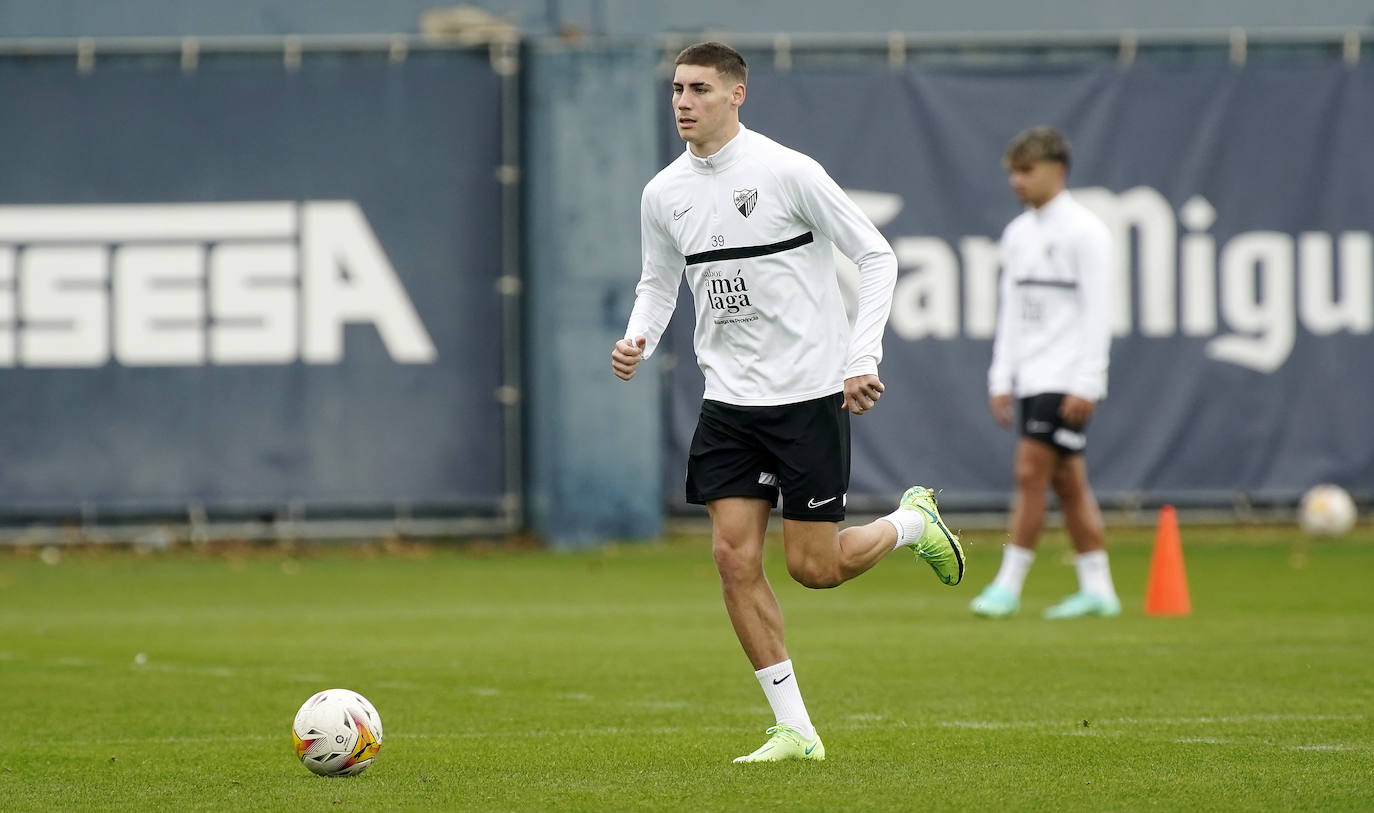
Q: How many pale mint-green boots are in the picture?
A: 2